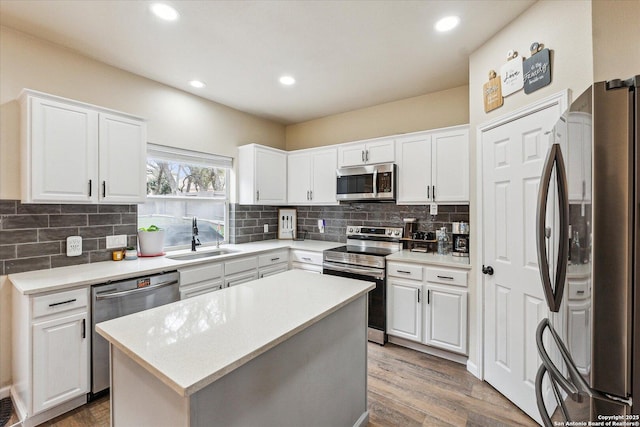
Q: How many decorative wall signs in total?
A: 3